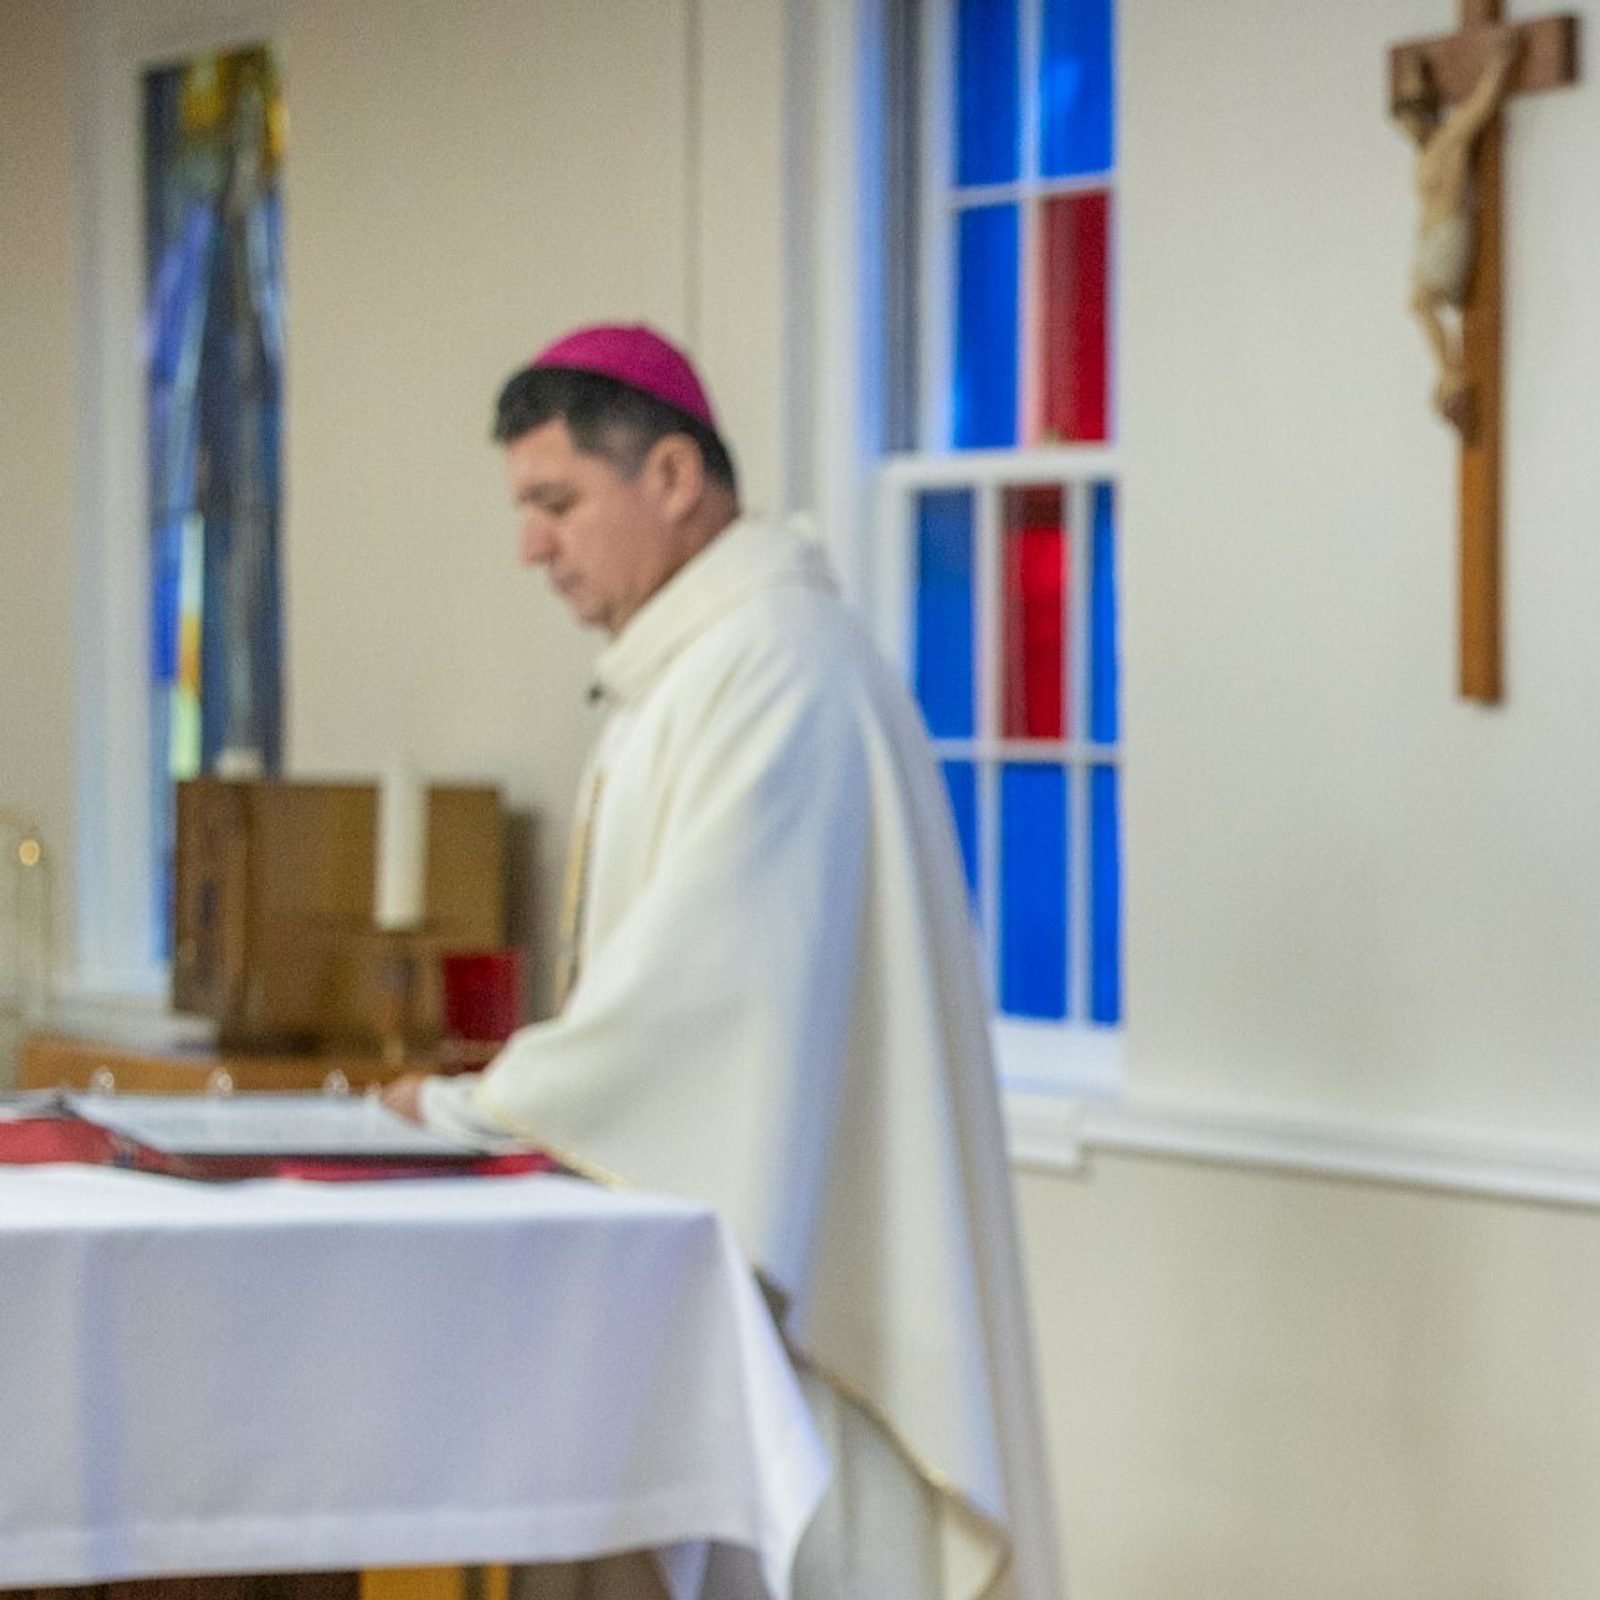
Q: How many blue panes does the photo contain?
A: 8